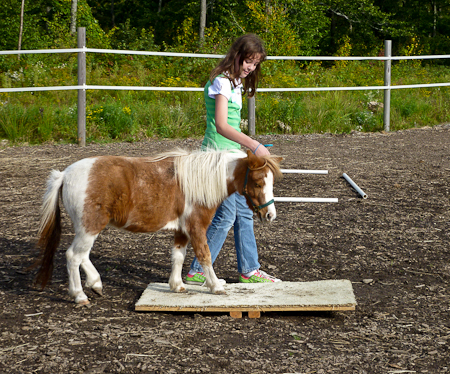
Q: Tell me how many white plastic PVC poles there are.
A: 3